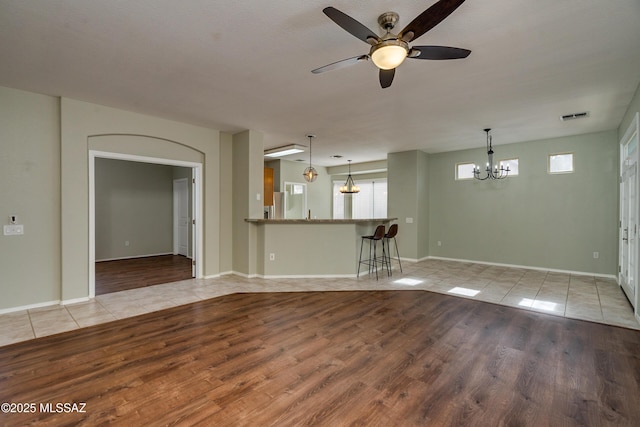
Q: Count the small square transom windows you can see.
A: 3